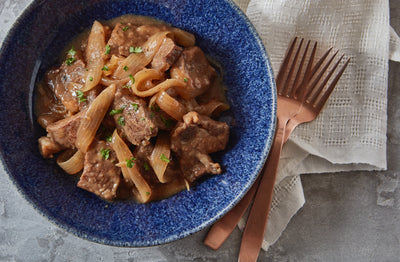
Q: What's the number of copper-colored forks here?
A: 2